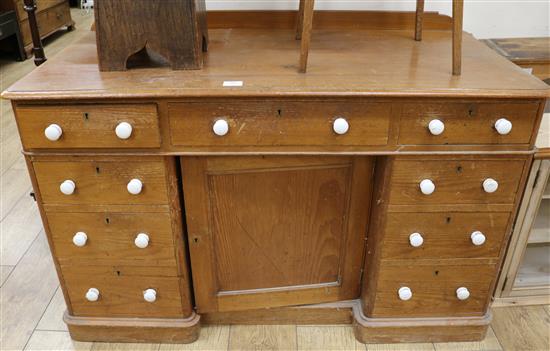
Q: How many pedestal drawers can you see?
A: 6